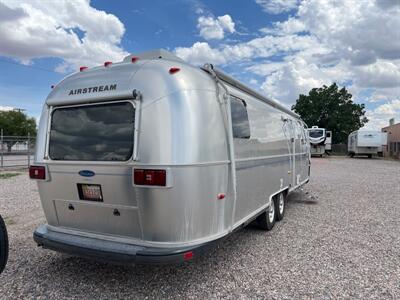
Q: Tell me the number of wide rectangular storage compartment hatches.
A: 1